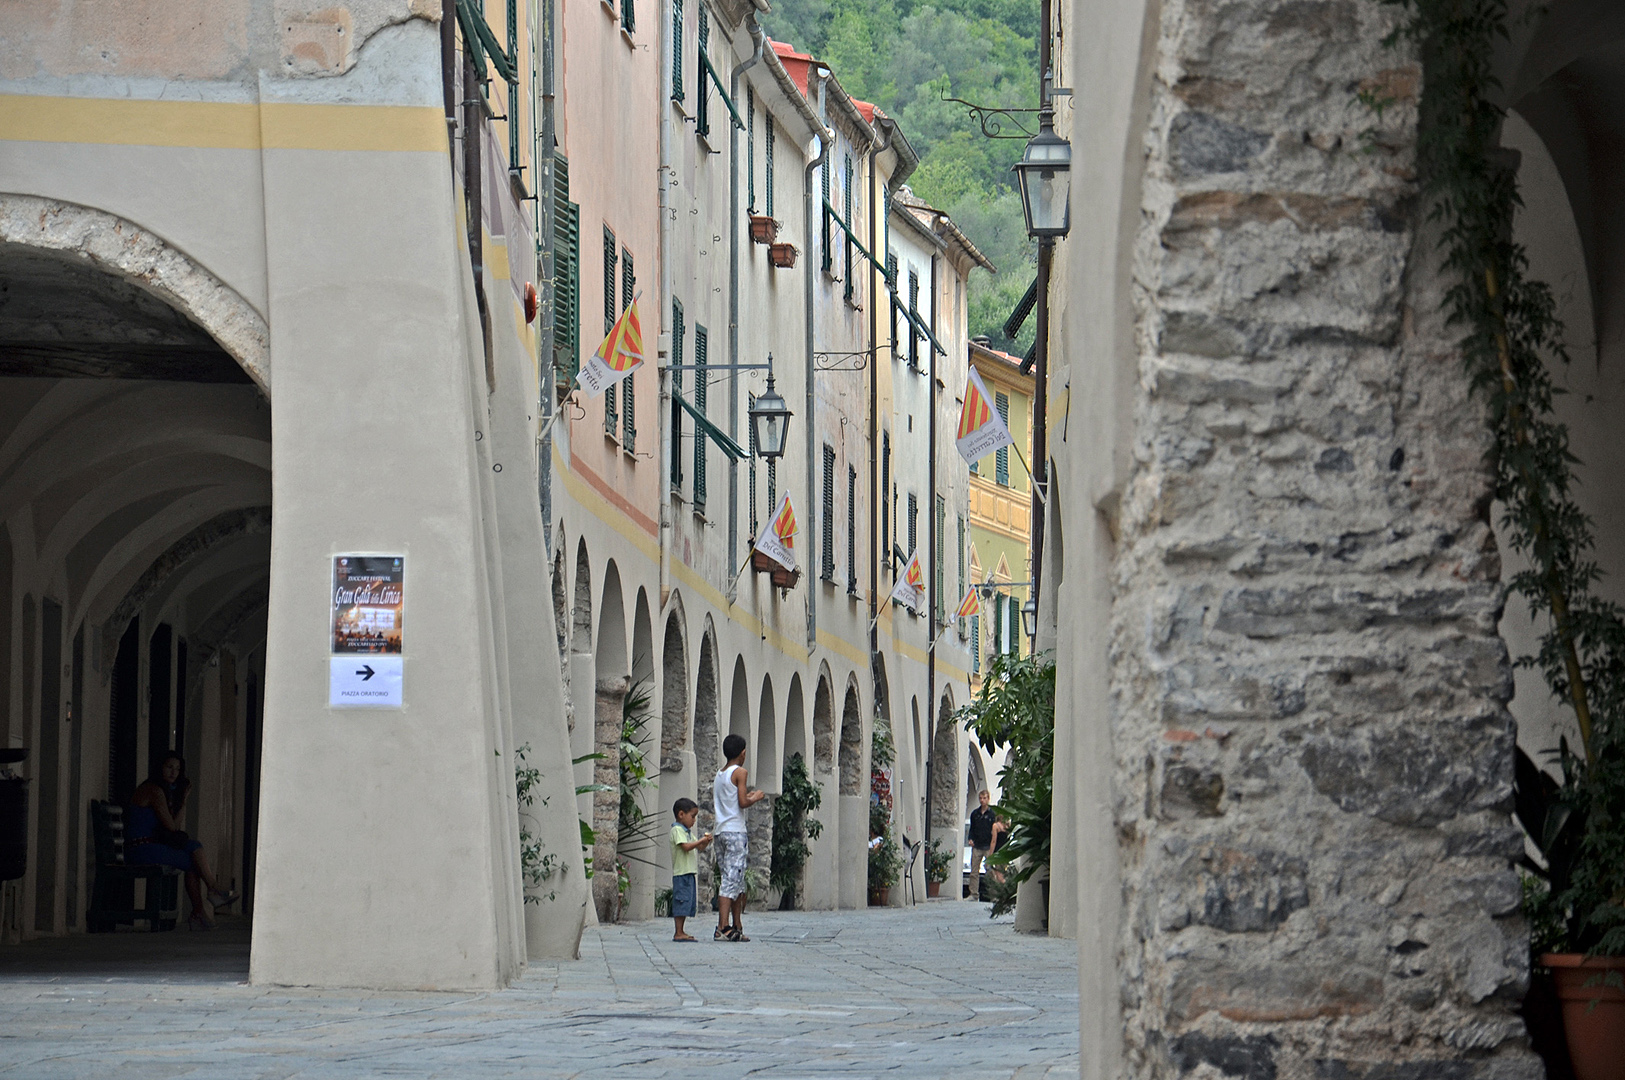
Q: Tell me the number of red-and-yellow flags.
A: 5